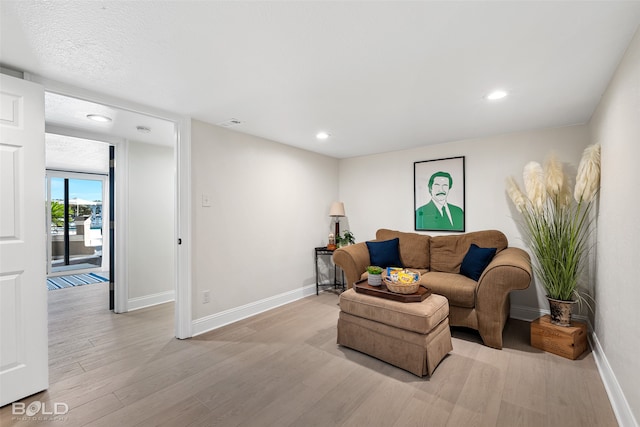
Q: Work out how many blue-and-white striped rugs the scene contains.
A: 1